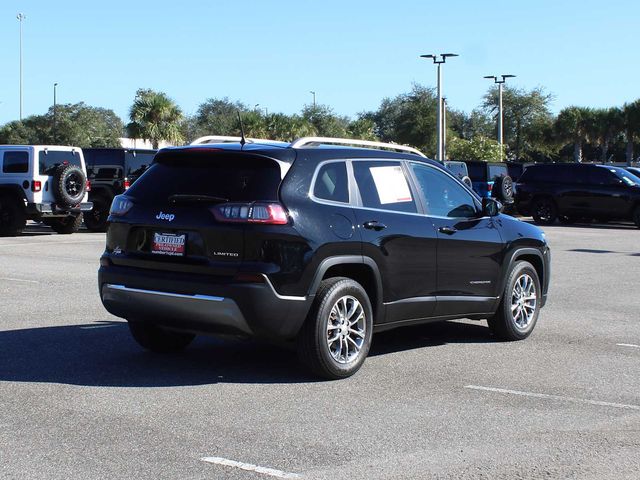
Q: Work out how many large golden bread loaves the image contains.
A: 0